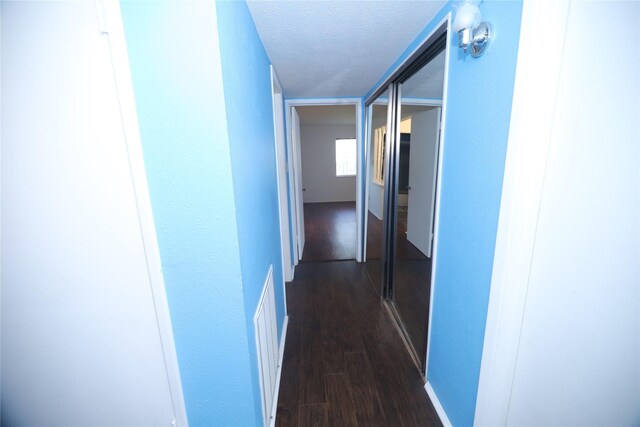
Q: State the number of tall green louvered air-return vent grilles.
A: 0